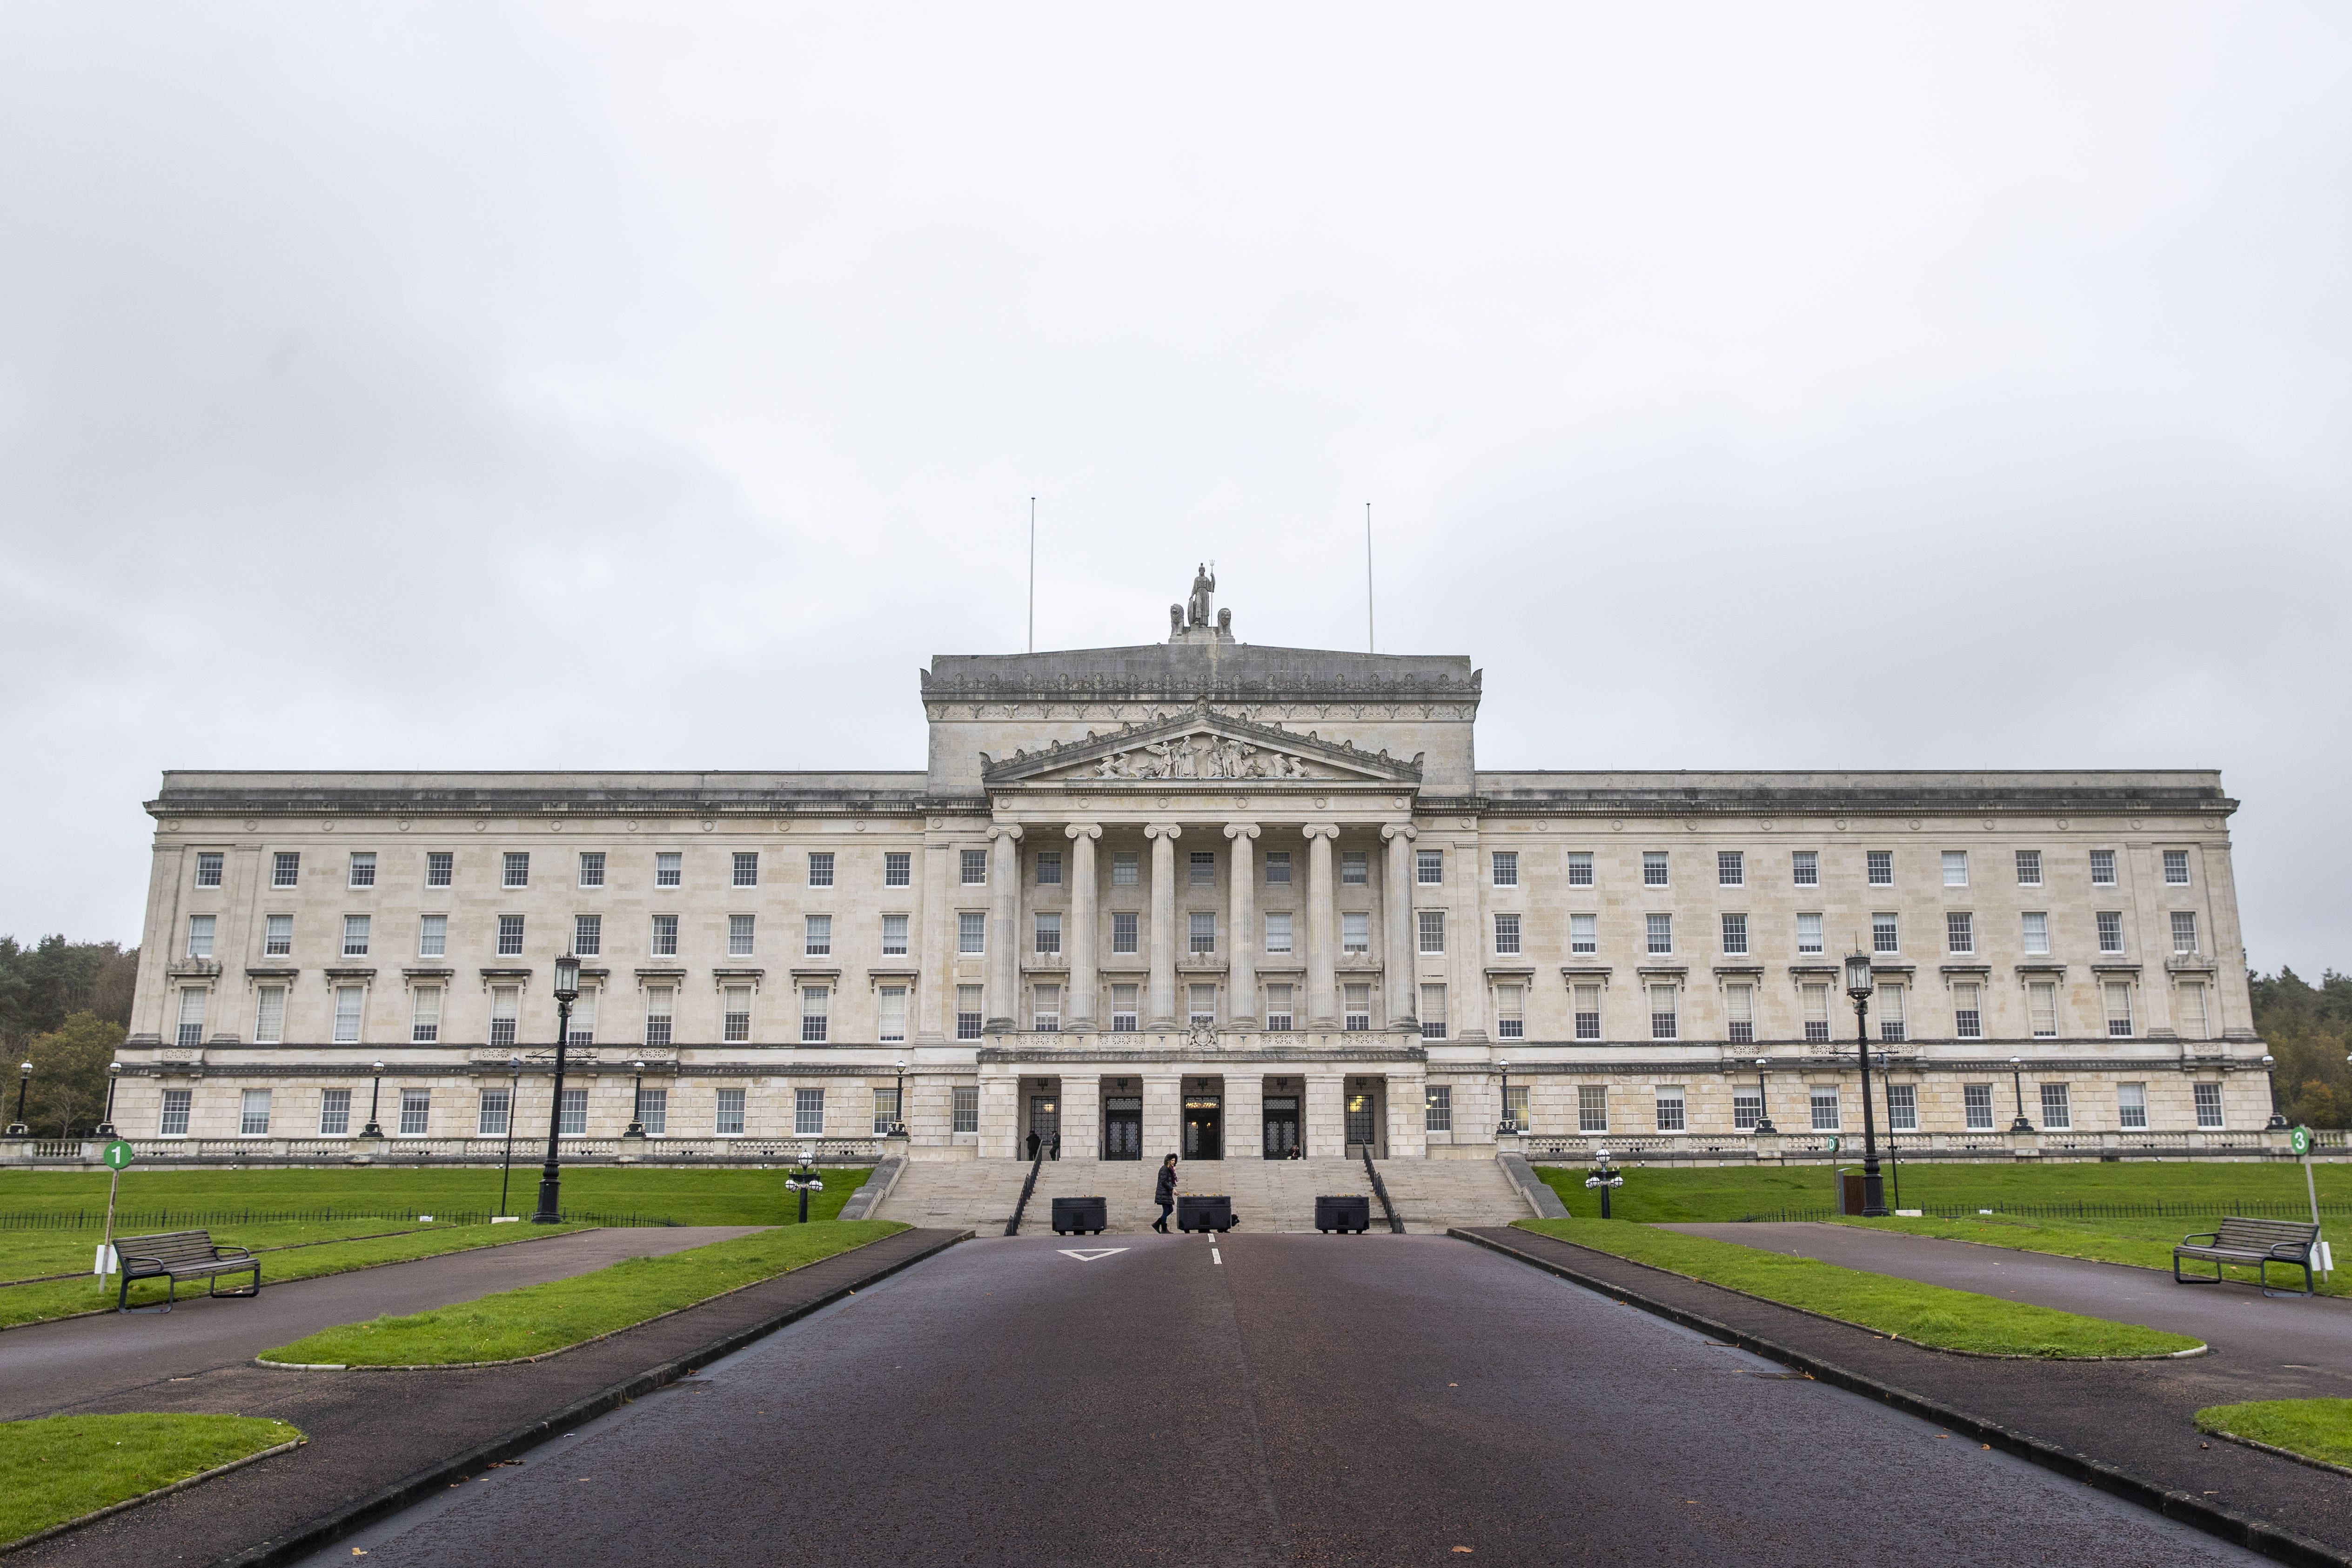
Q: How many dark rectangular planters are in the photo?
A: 3